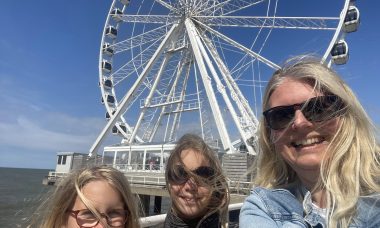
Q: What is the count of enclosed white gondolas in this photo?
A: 11